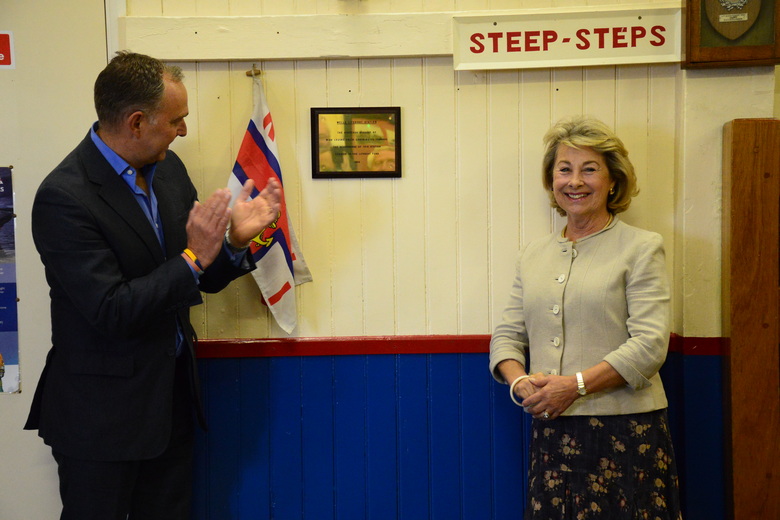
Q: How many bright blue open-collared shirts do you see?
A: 1